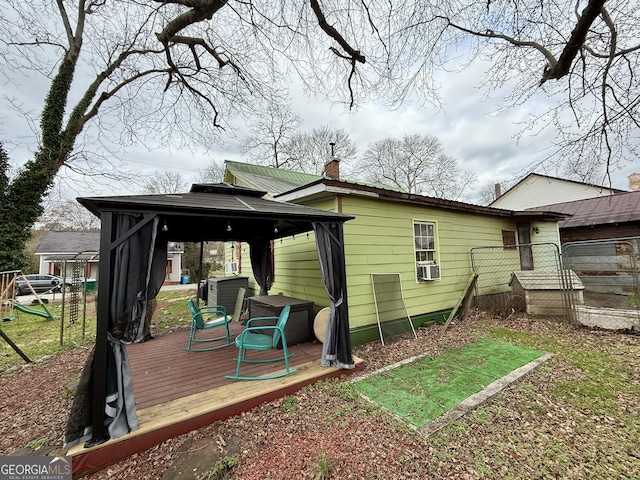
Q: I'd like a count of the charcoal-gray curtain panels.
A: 4